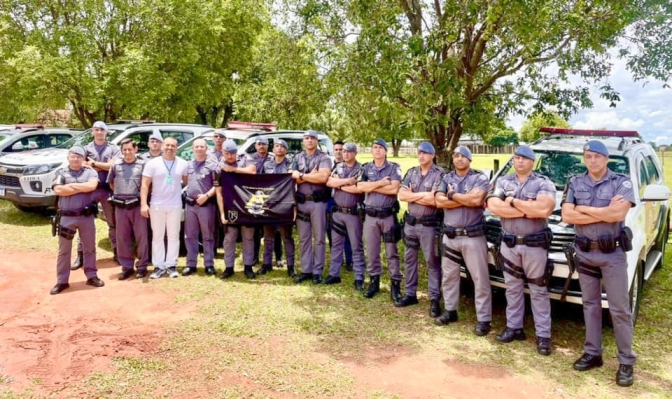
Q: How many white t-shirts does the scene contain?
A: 1